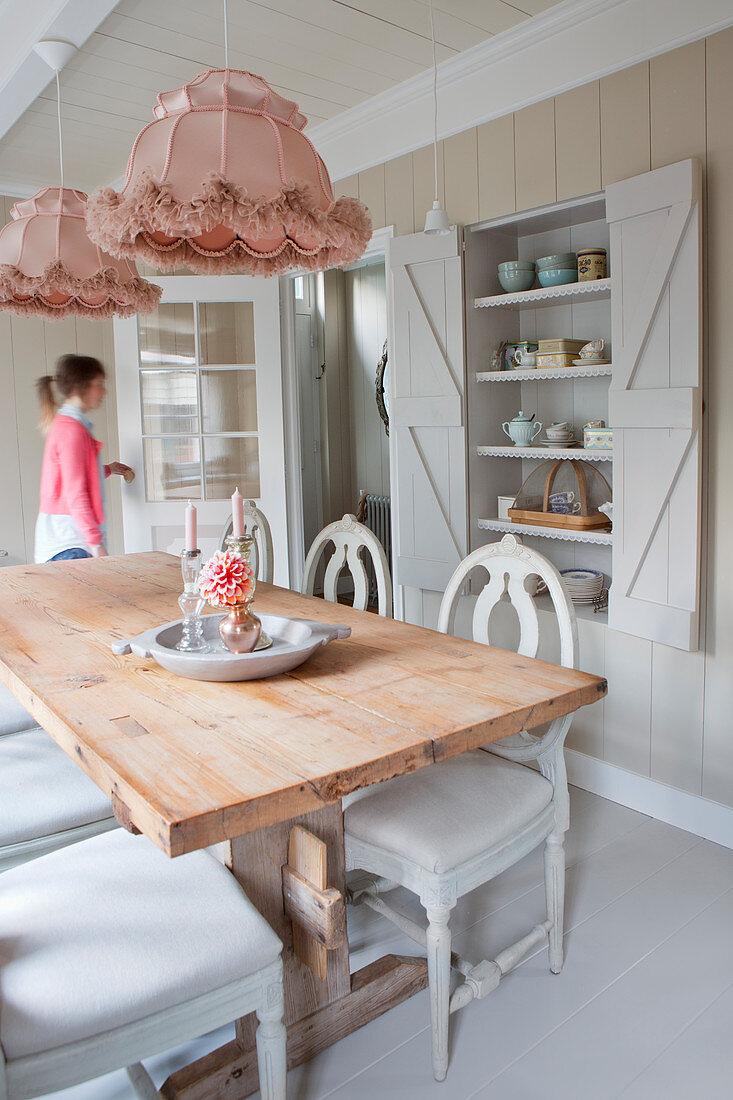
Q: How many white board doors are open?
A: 2